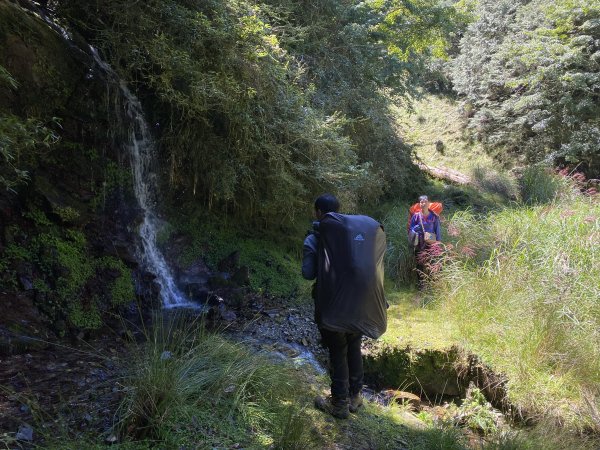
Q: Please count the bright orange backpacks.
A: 1